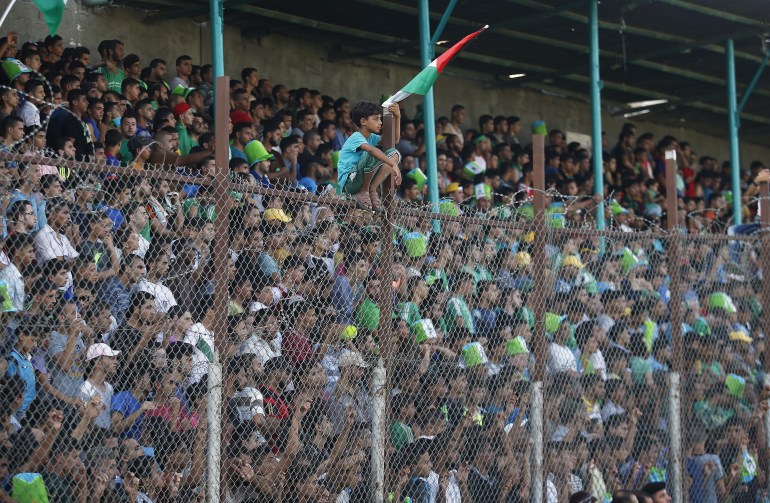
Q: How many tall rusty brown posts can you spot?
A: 5